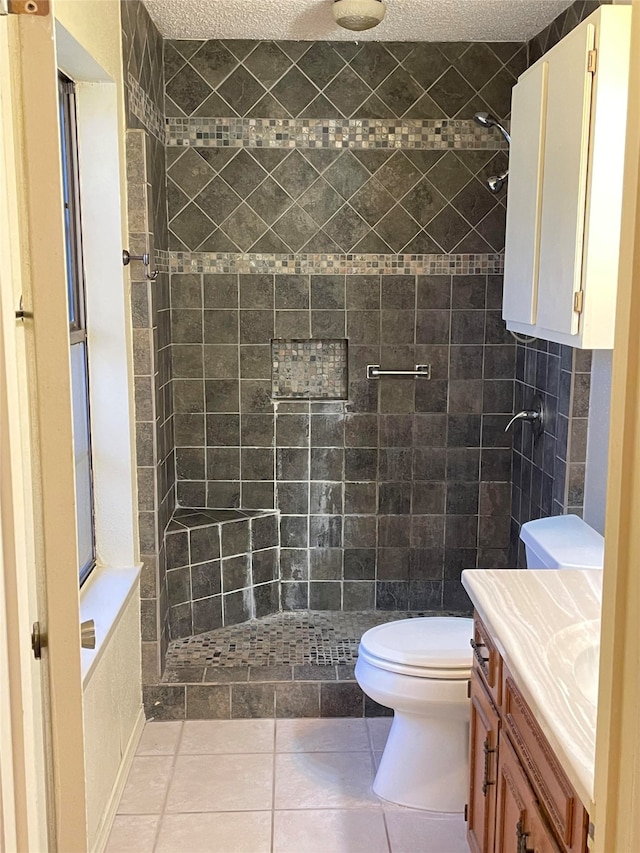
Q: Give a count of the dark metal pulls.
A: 3